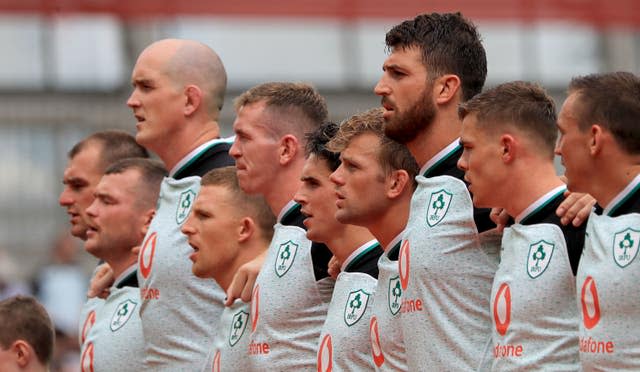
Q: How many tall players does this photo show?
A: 2